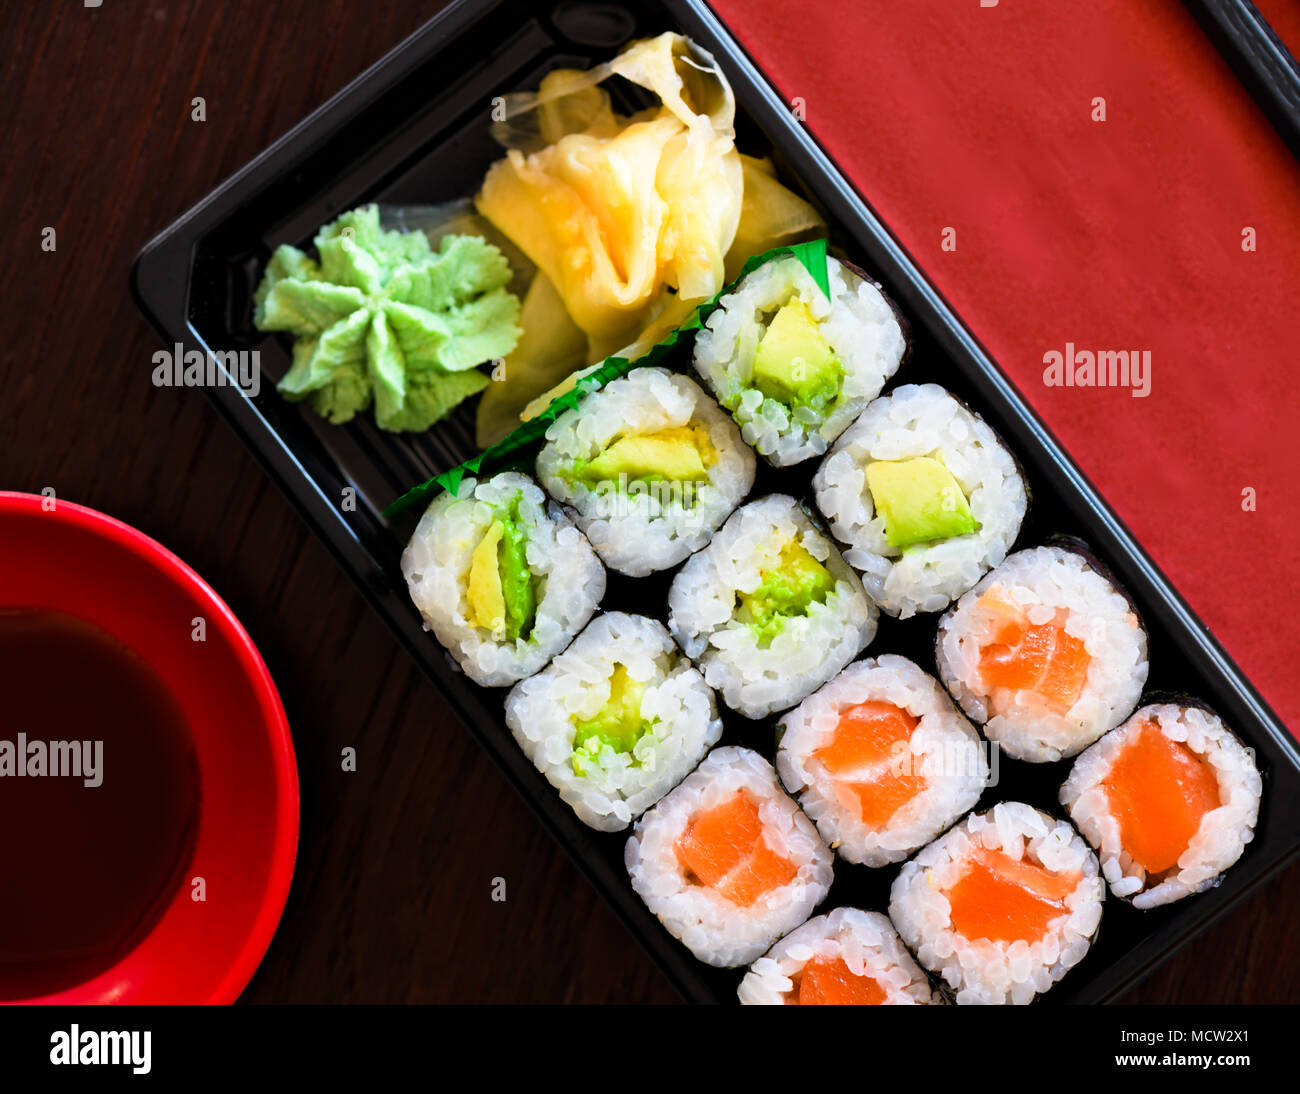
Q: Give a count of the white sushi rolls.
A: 12